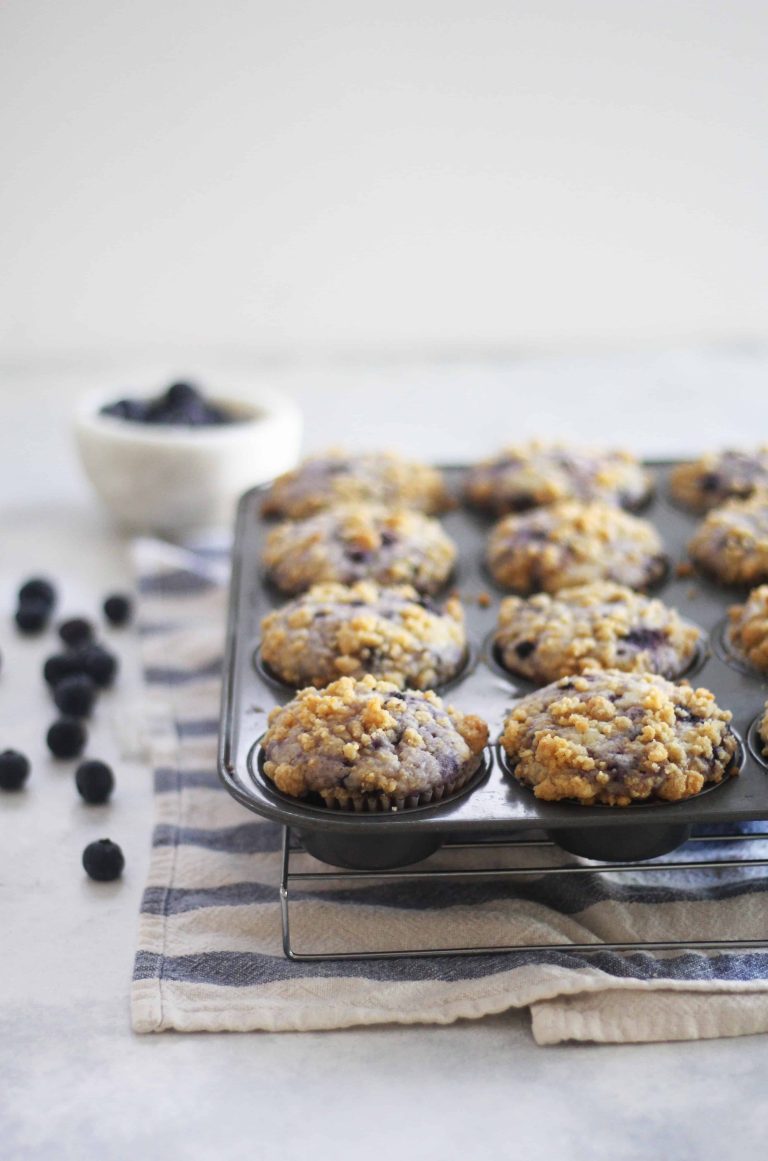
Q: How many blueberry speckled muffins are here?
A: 12